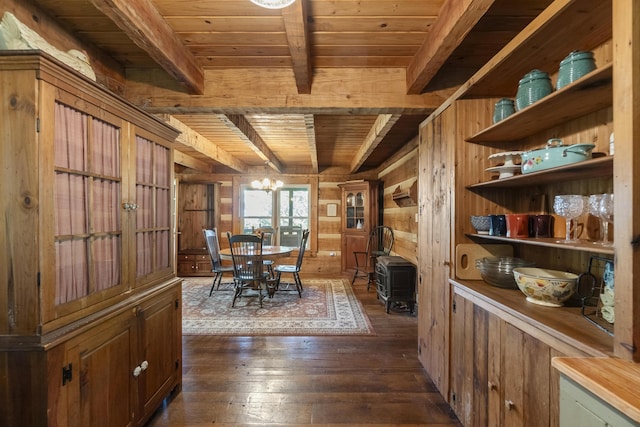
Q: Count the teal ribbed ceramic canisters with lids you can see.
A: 3